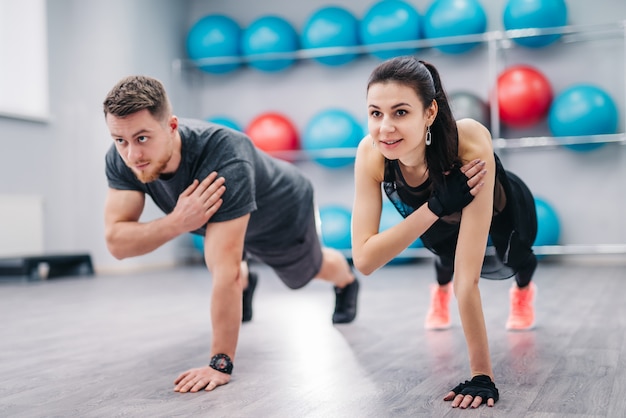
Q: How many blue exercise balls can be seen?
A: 13